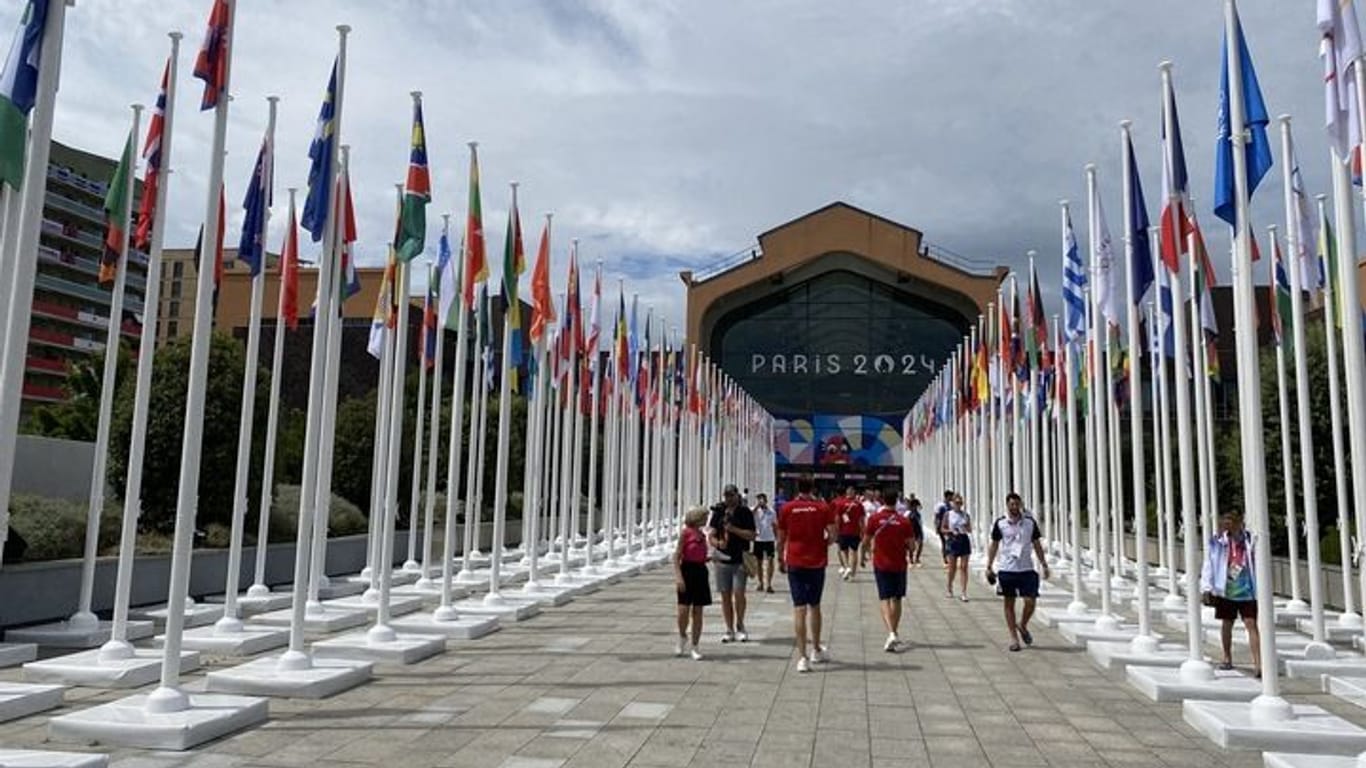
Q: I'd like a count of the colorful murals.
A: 1